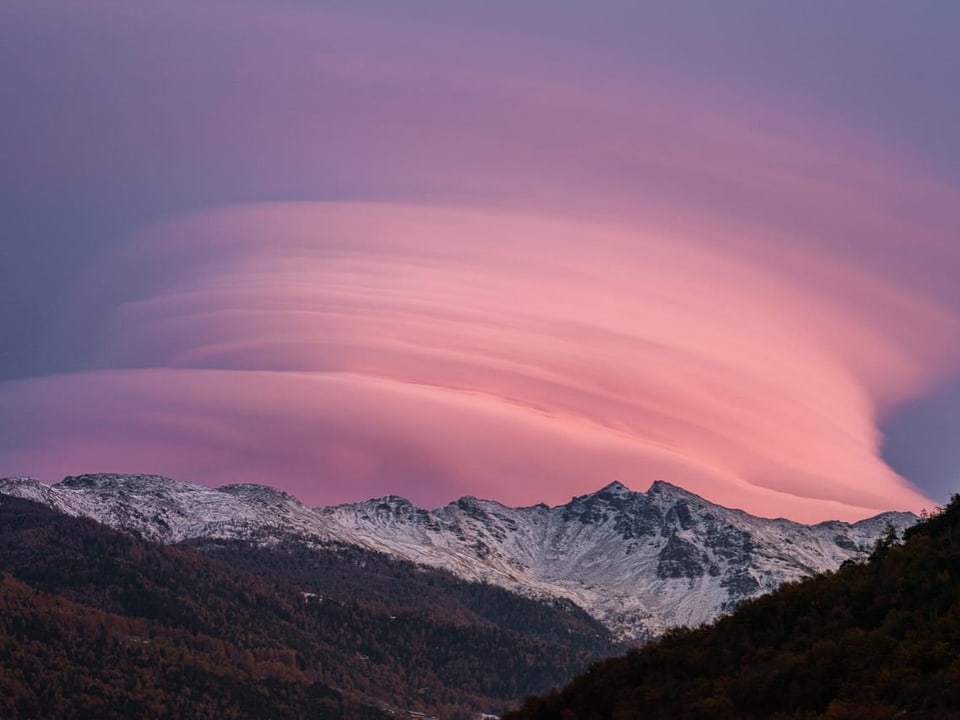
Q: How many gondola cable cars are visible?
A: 0